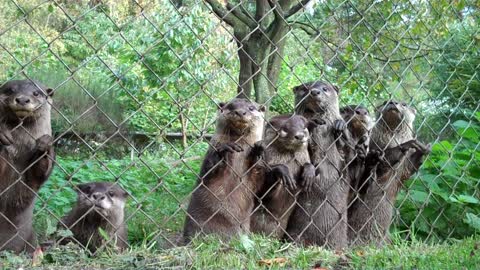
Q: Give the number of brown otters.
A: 7